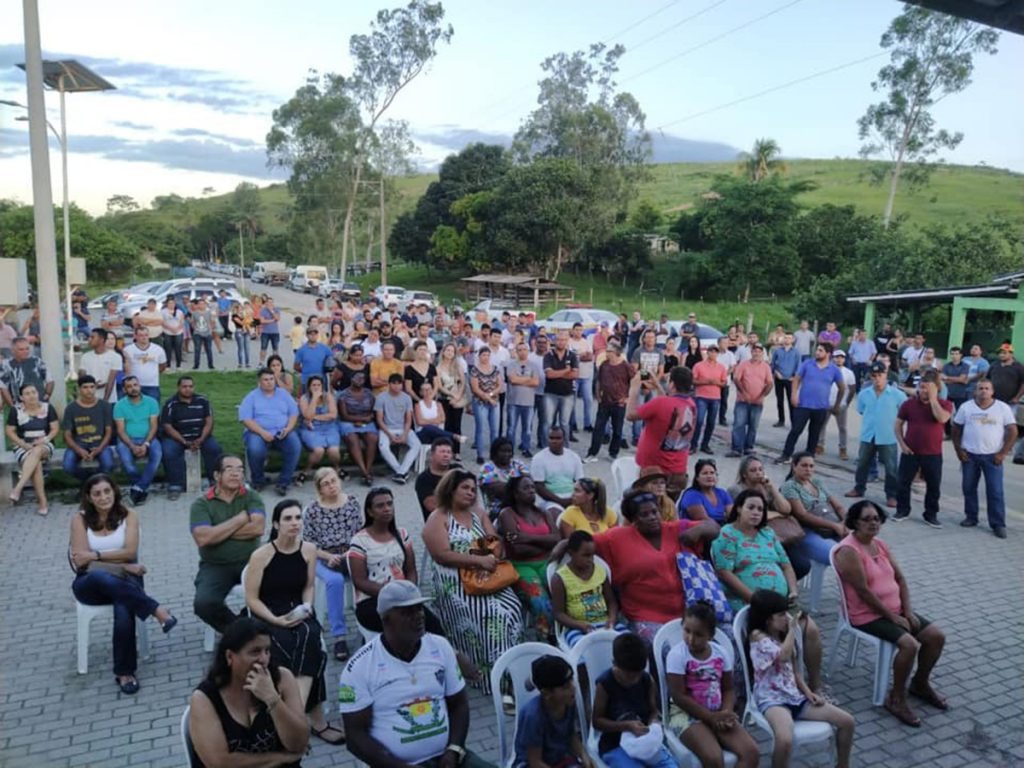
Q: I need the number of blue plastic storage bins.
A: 0